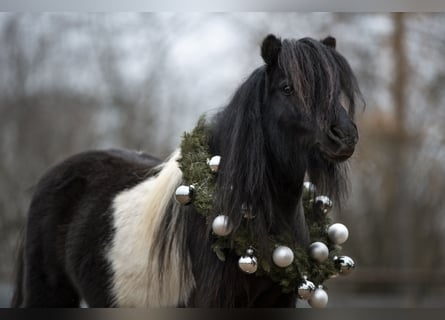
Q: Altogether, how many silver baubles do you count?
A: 12